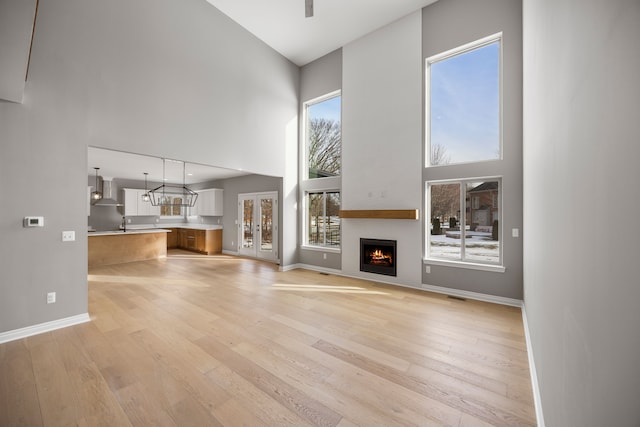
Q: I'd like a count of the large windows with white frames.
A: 4